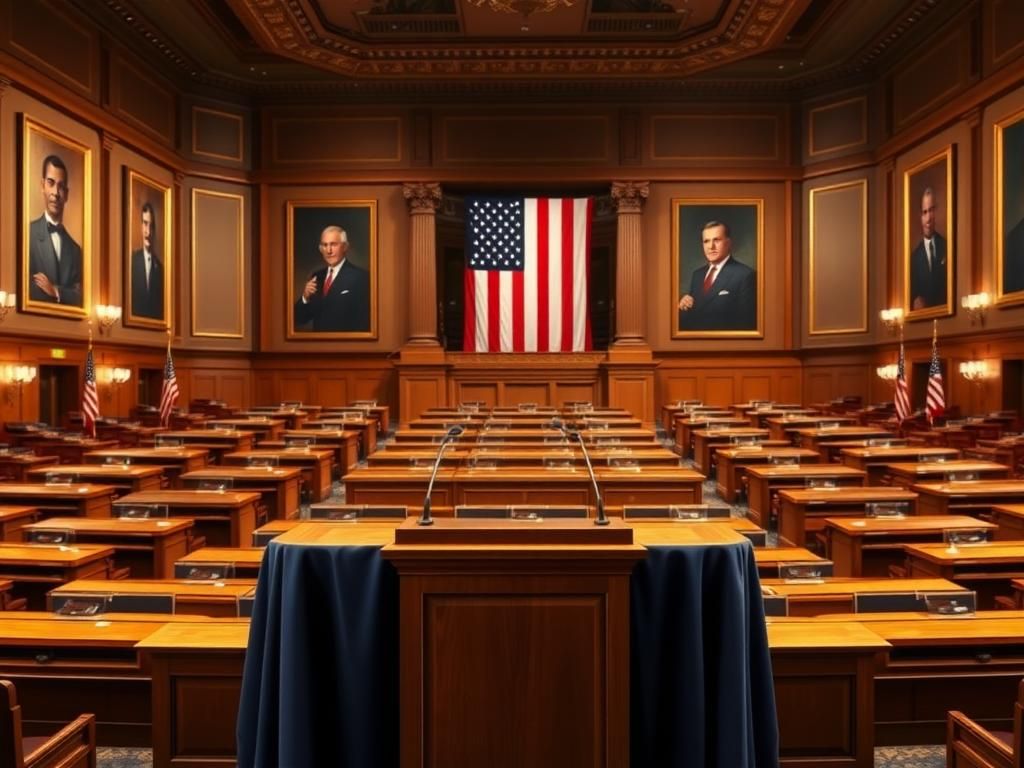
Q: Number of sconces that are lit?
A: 8